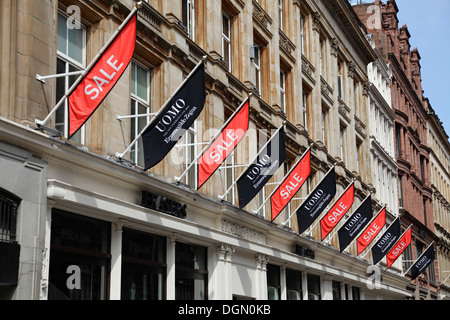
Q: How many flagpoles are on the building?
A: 12